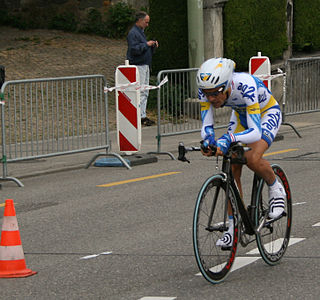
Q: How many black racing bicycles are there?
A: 1